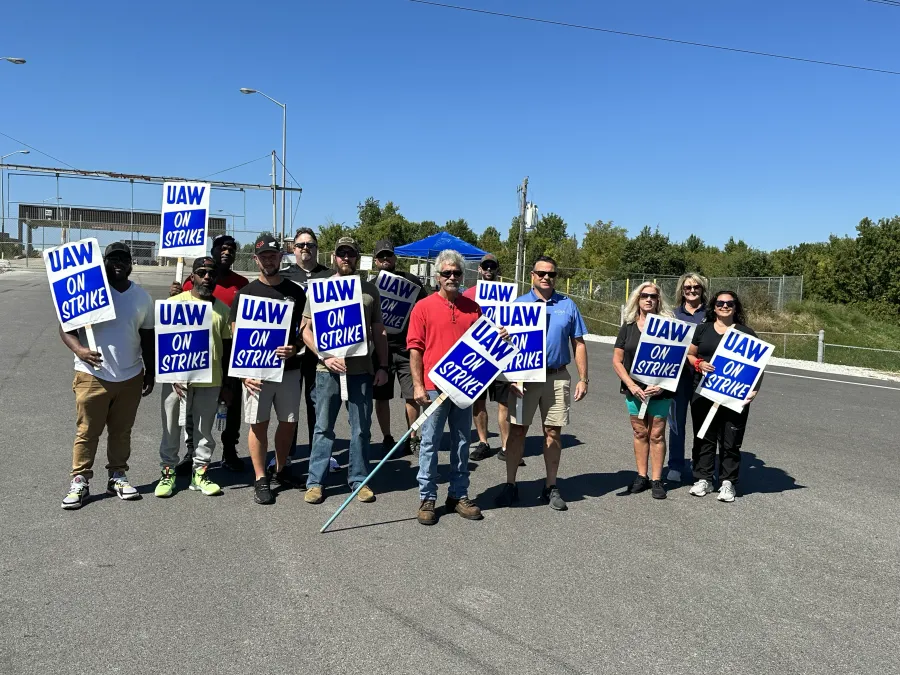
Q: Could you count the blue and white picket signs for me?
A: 11